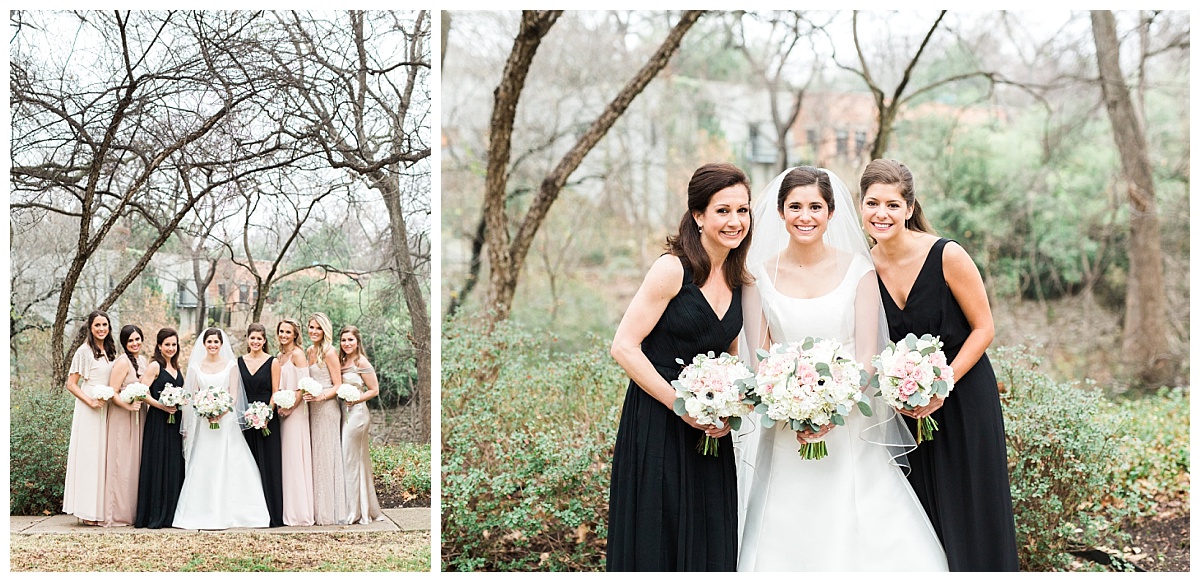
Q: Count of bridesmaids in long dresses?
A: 7